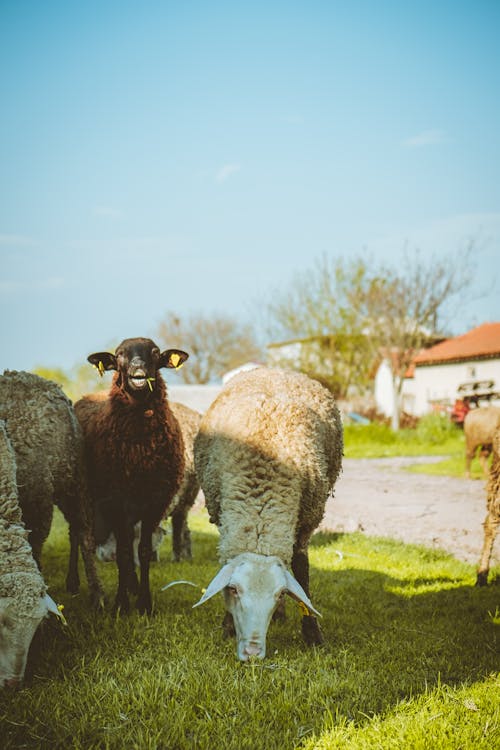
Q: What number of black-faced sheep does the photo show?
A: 1